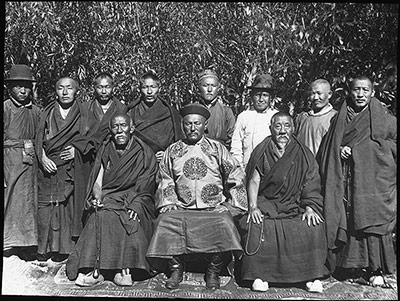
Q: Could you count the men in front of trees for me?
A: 11